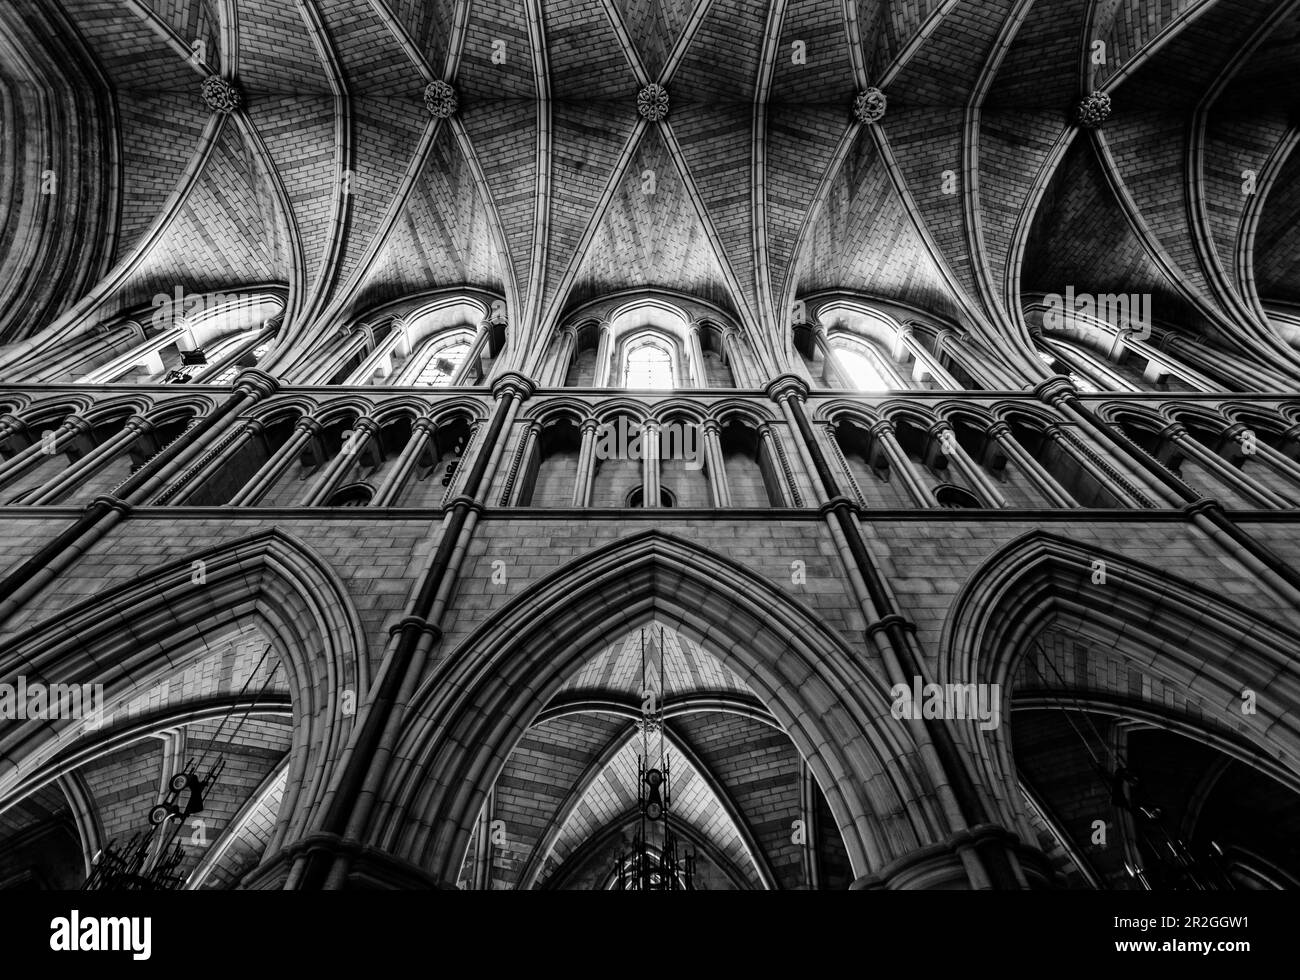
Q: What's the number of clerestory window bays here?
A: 5